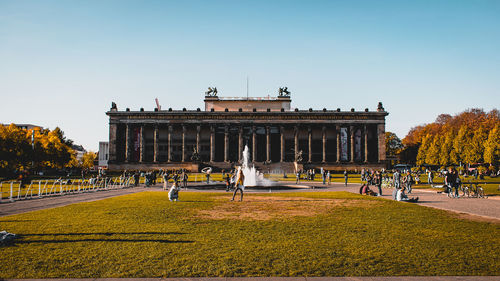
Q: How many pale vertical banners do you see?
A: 2